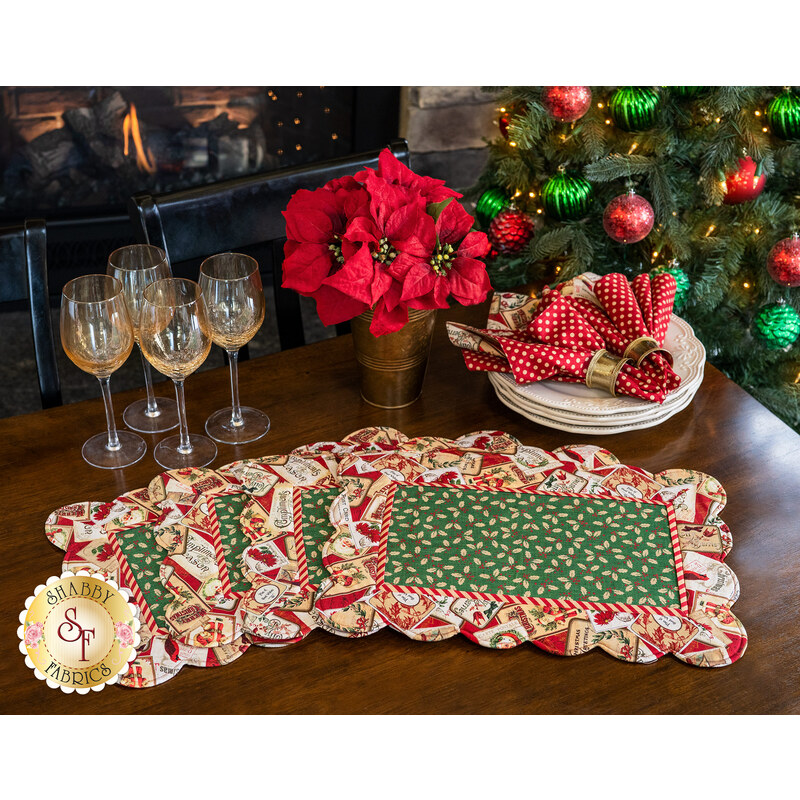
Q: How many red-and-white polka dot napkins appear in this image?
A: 2